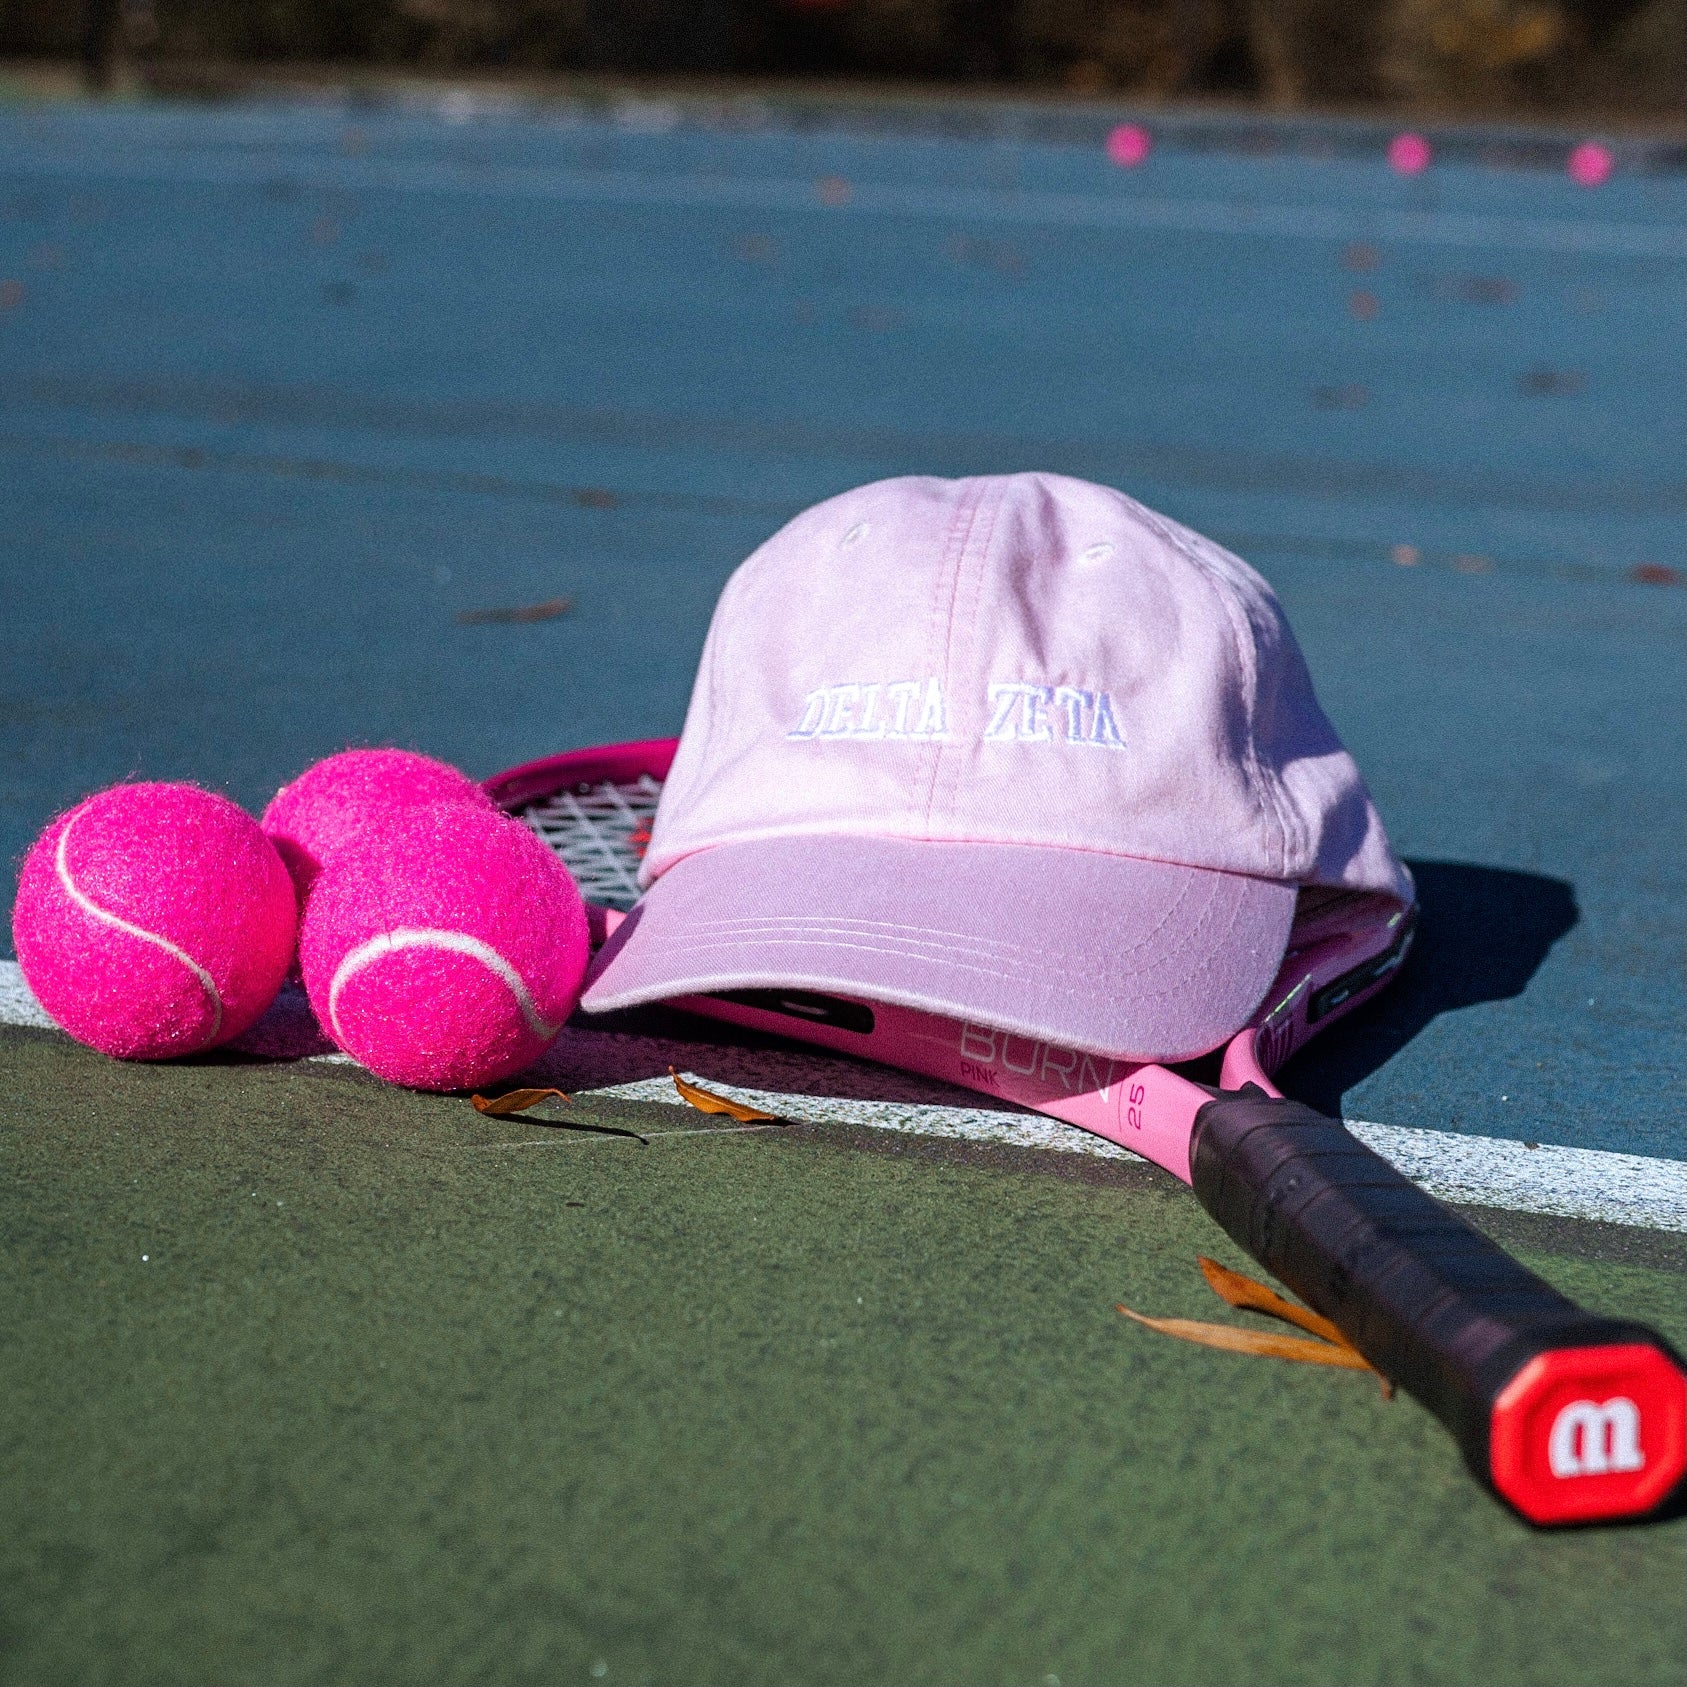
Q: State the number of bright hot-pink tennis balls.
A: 6